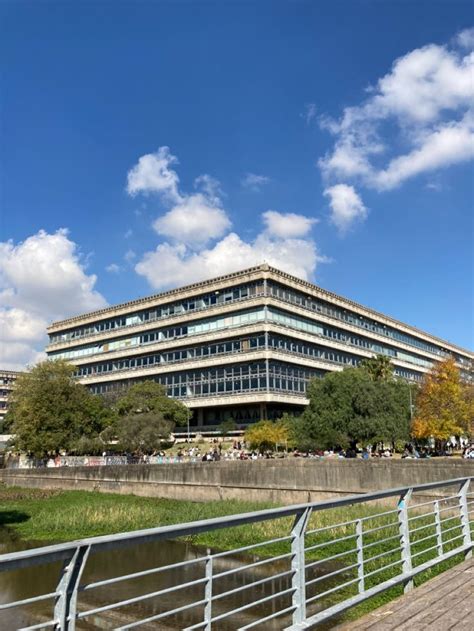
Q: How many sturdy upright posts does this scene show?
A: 4